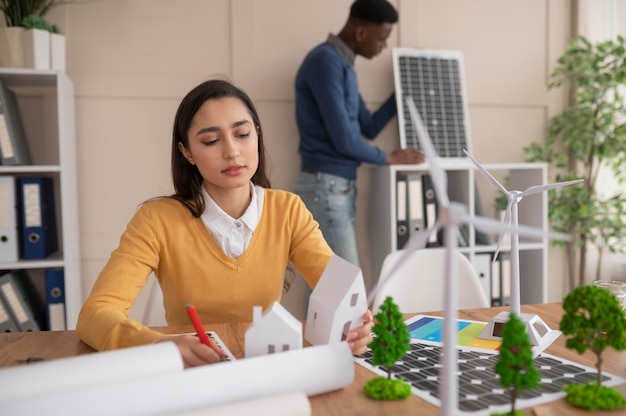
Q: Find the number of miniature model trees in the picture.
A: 3